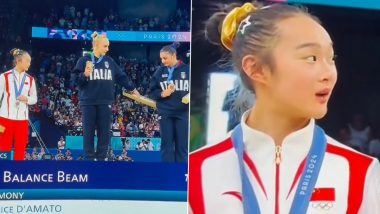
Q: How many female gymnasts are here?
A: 3